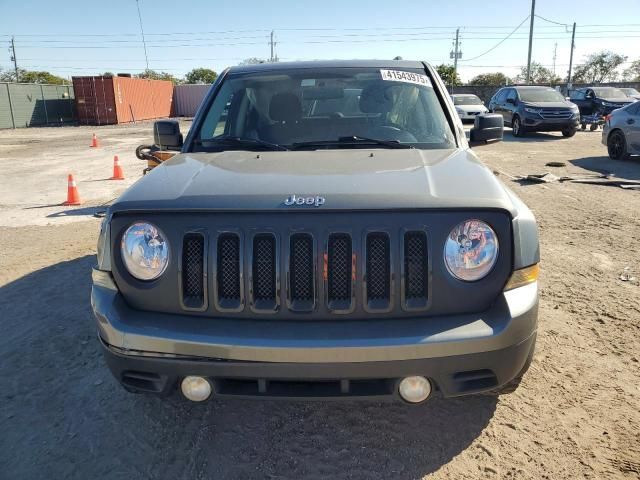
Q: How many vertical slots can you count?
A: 7